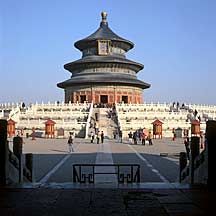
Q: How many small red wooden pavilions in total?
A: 4